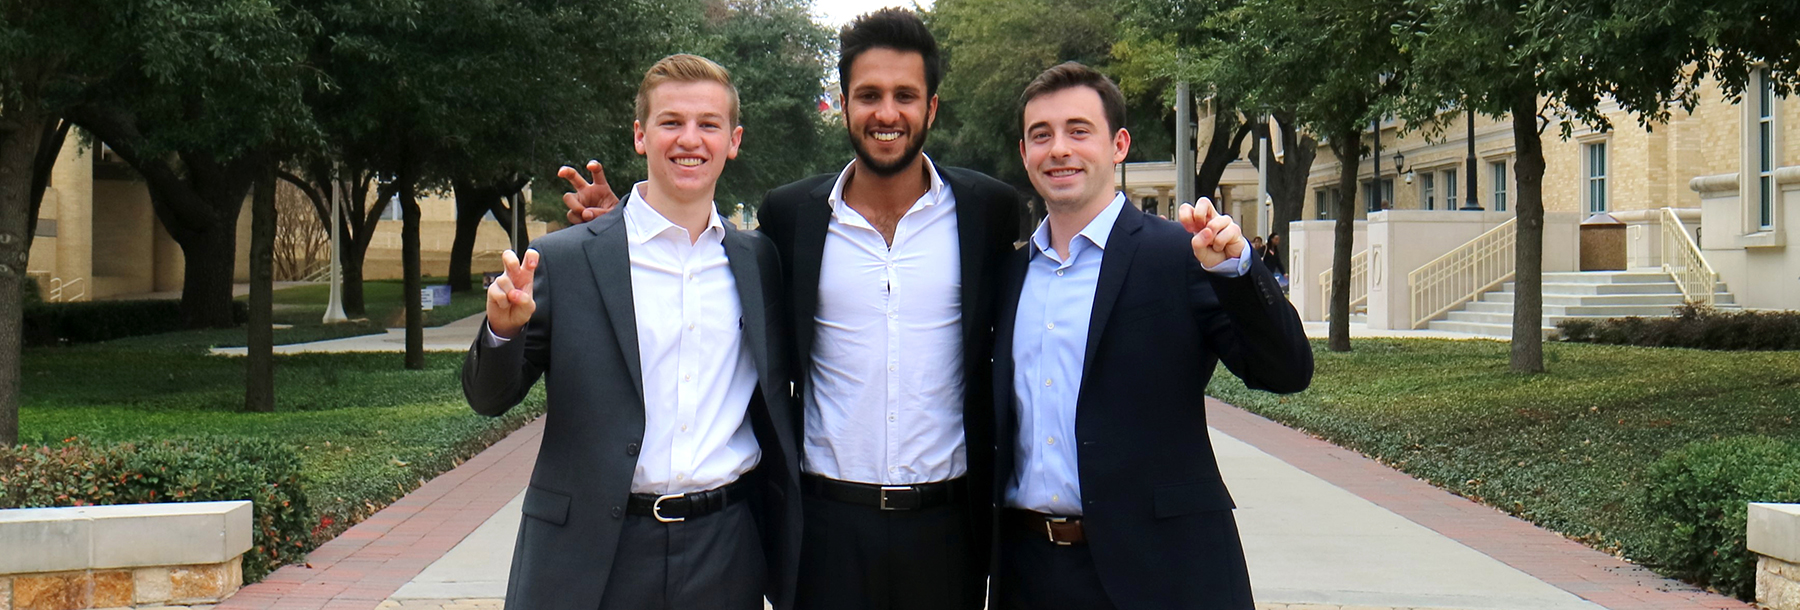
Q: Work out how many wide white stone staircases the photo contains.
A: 1